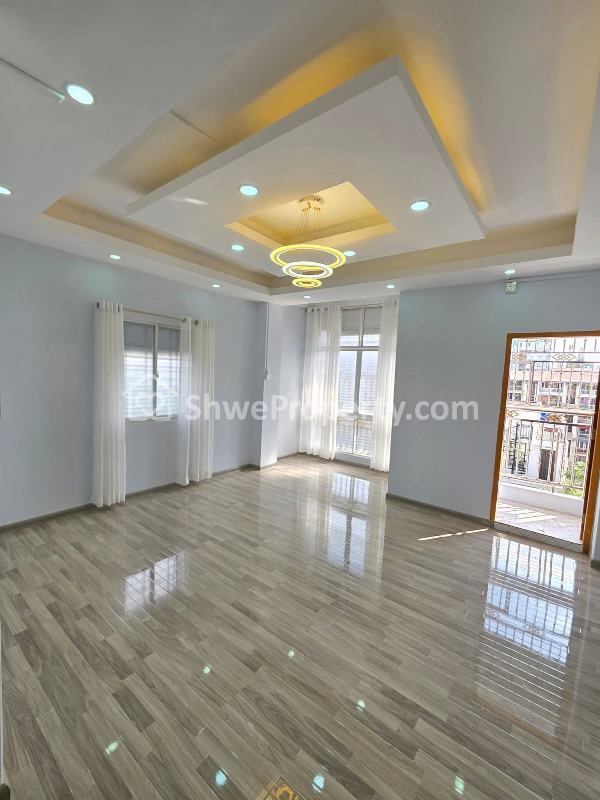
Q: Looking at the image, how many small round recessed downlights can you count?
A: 11